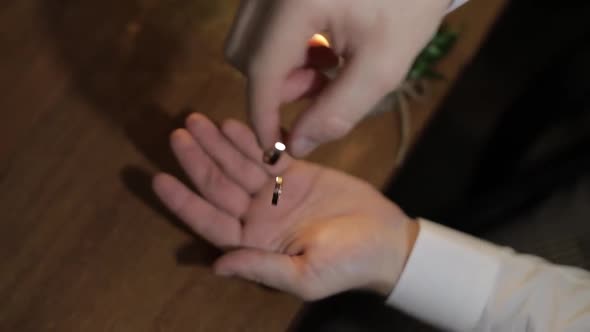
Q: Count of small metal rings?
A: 2